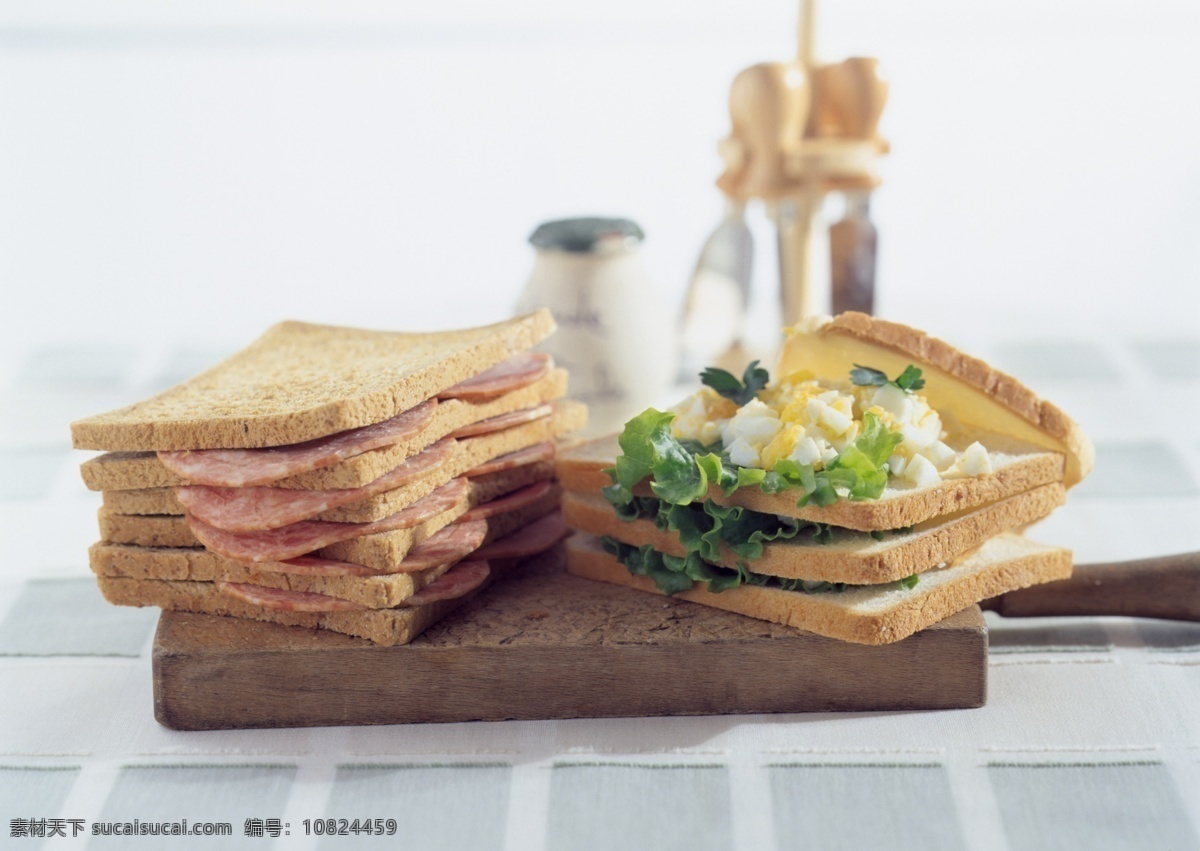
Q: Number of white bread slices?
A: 4